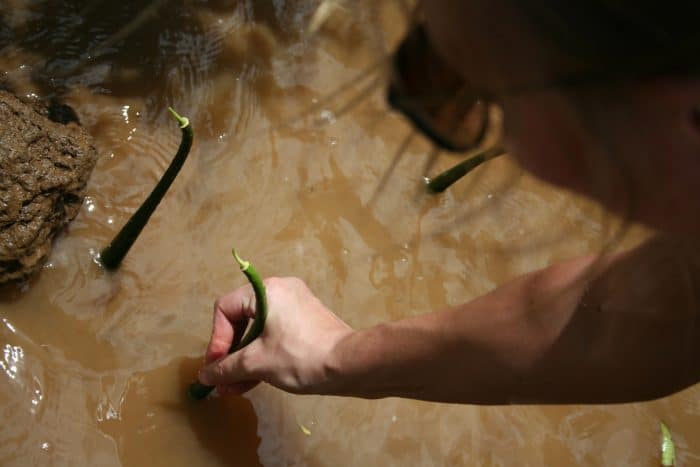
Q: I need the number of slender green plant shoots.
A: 3